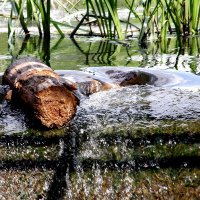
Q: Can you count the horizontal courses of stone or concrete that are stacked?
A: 3